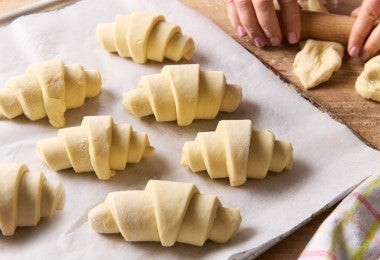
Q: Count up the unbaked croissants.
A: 7